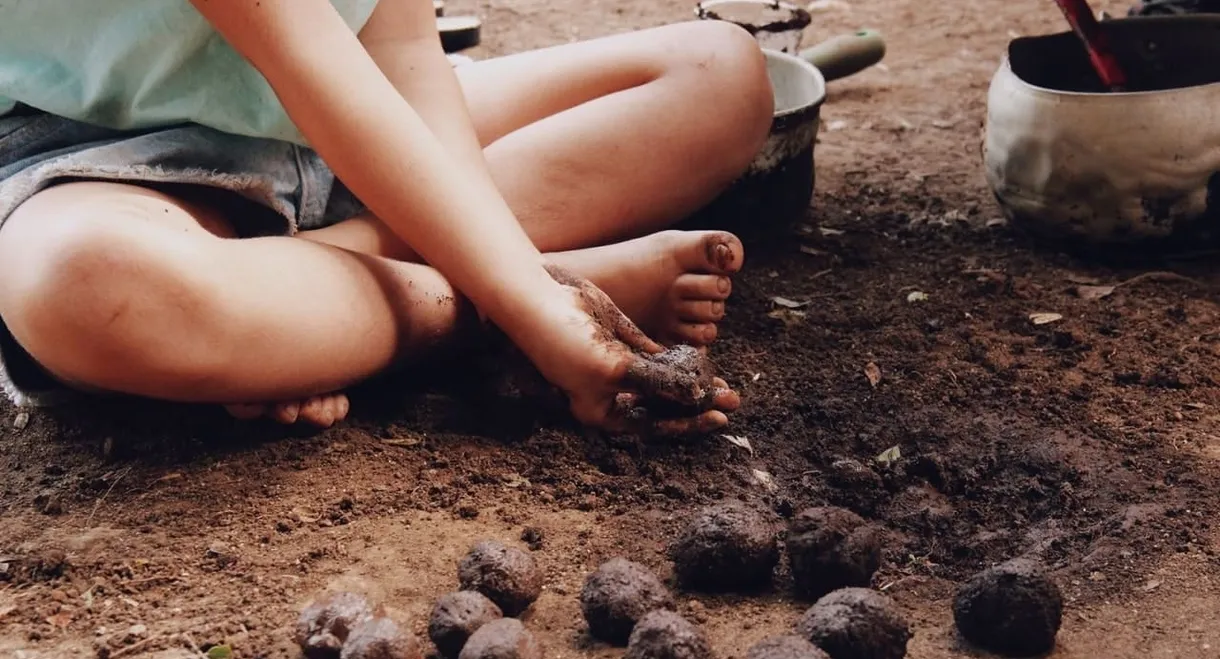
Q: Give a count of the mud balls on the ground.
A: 12